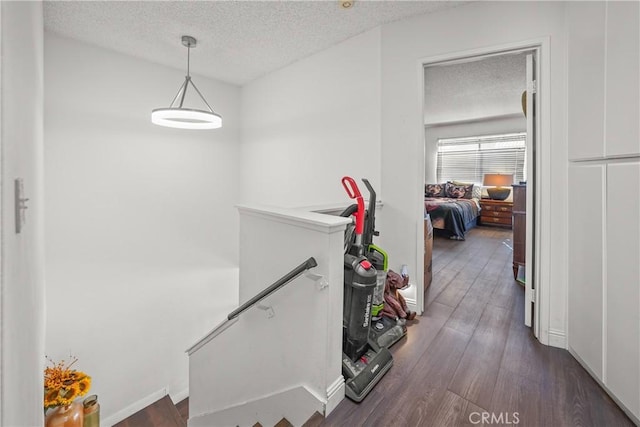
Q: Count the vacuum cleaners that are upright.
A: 2